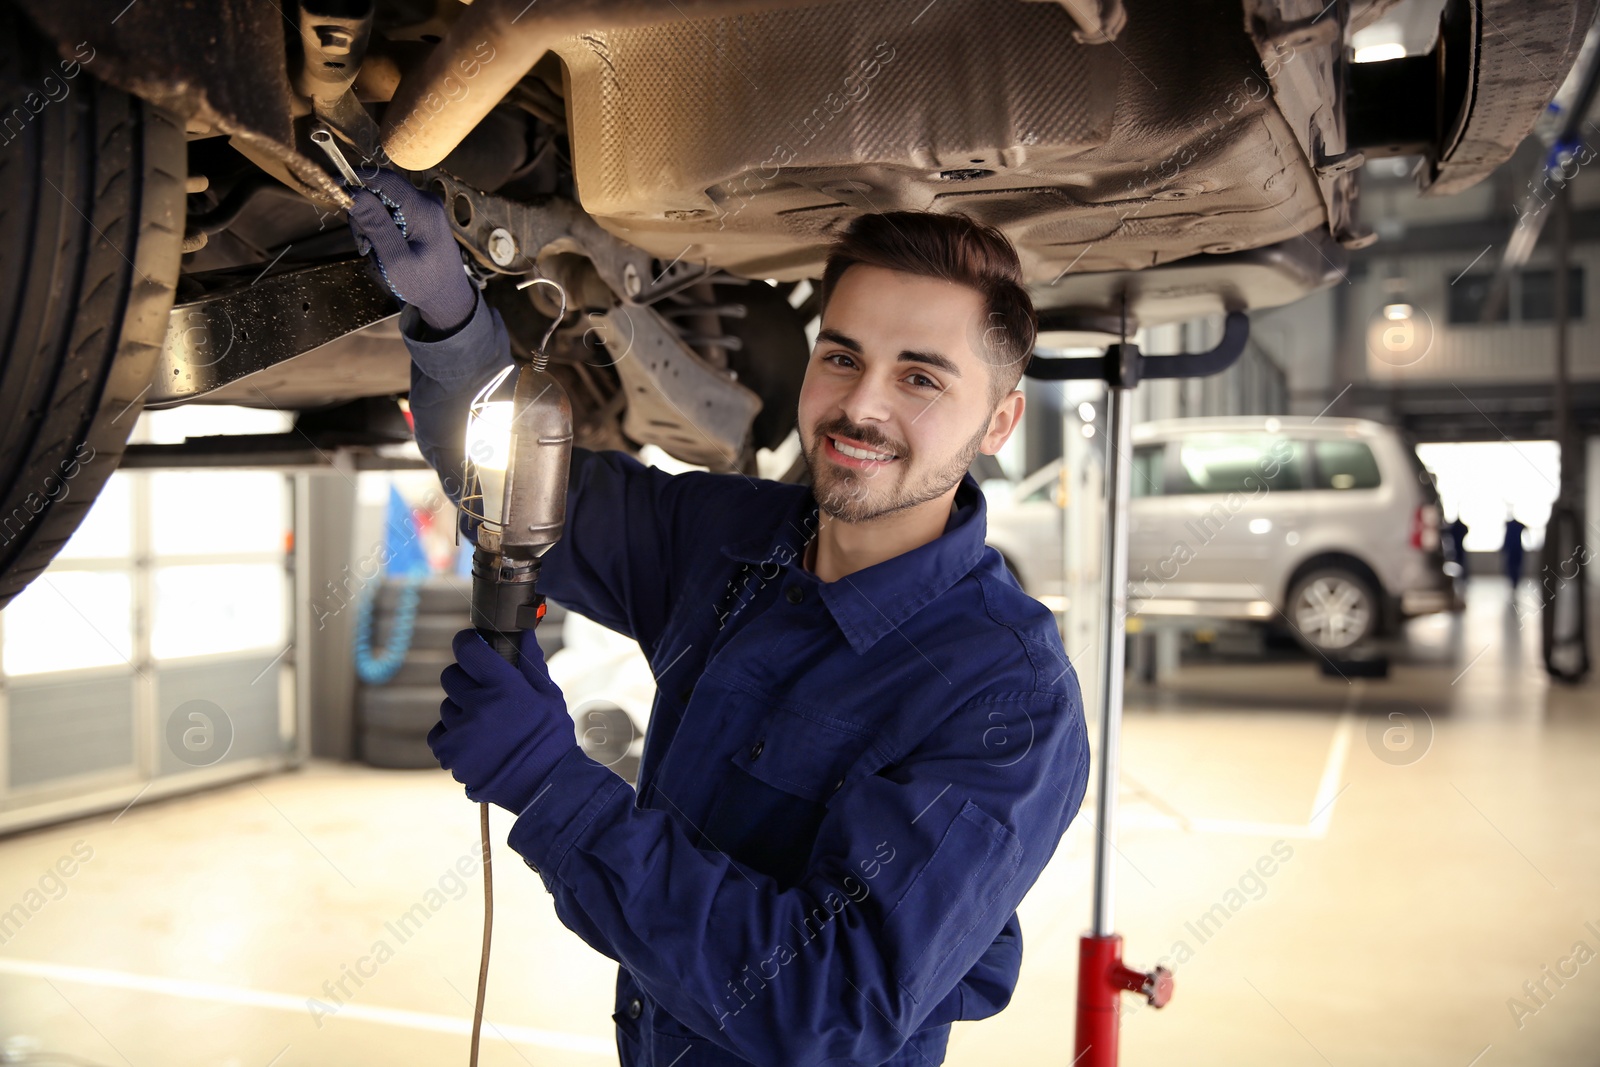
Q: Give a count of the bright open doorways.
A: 1